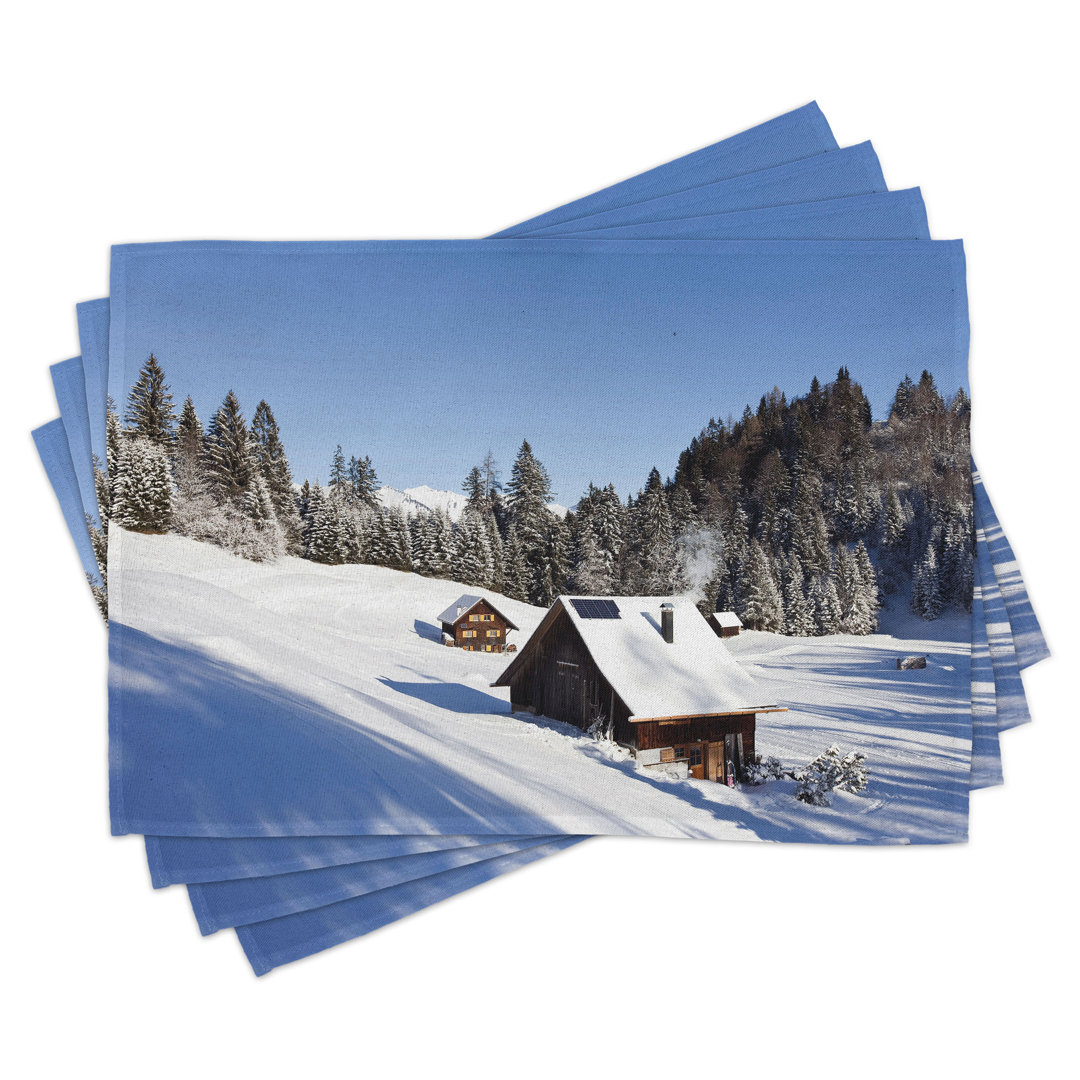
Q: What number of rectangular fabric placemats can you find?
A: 4